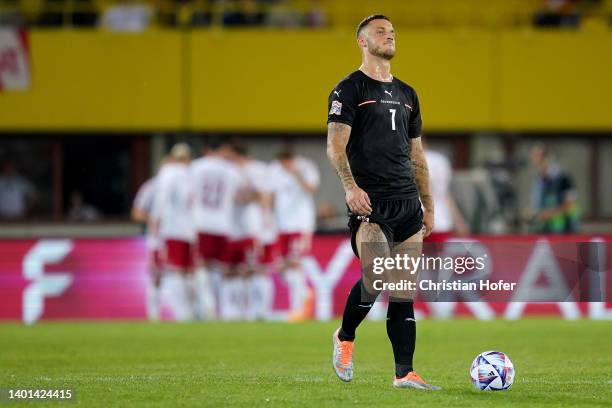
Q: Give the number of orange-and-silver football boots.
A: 2